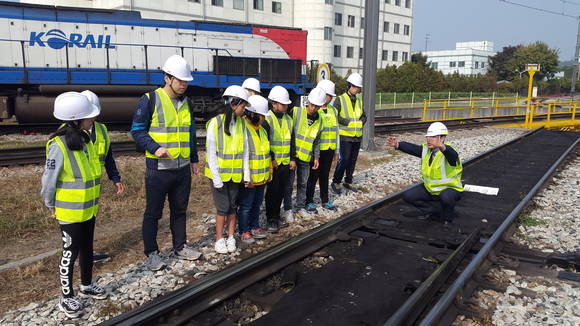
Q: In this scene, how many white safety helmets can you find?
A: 11